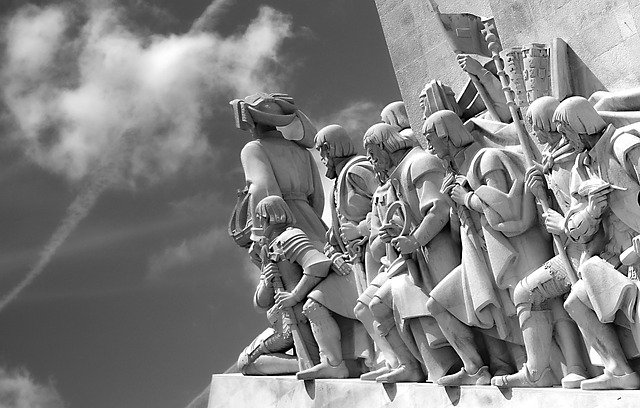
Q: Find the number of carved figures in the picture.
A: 8